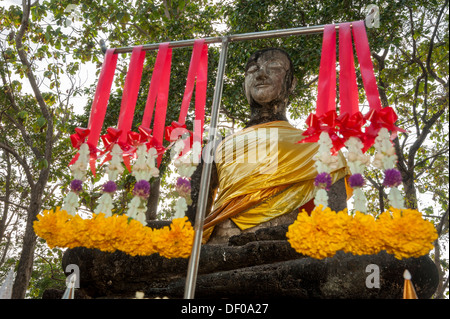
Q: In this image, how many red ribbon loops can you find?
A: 7